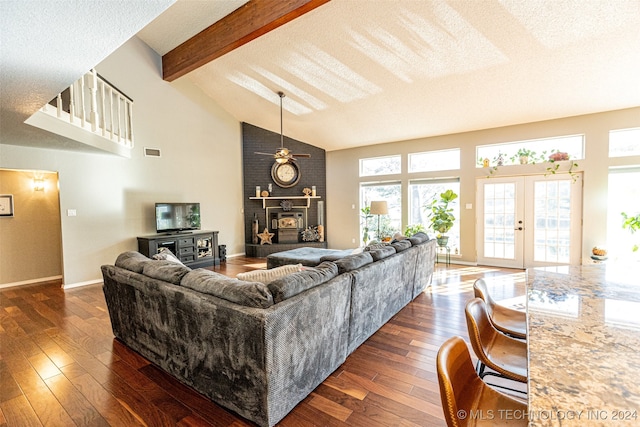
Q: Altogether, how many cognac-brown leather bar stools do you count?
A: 3